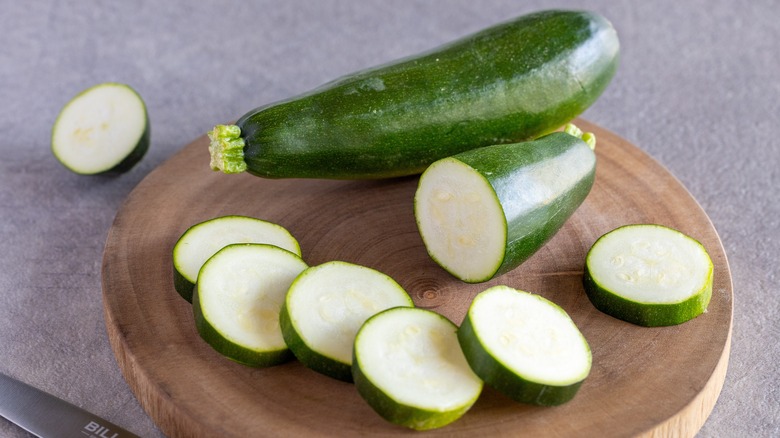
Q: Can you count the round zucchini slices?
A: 7